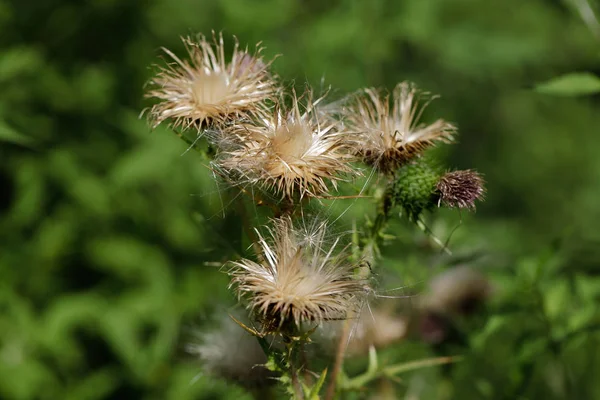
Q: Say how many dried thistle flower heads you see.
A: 4